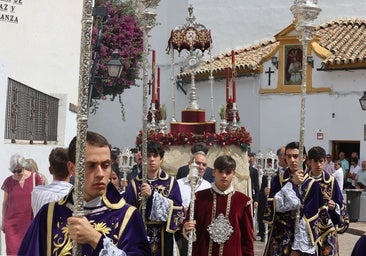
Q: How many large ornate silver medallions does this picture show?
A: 1